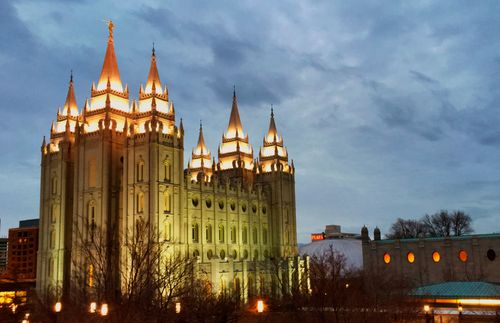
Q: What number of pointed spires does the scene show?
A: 6